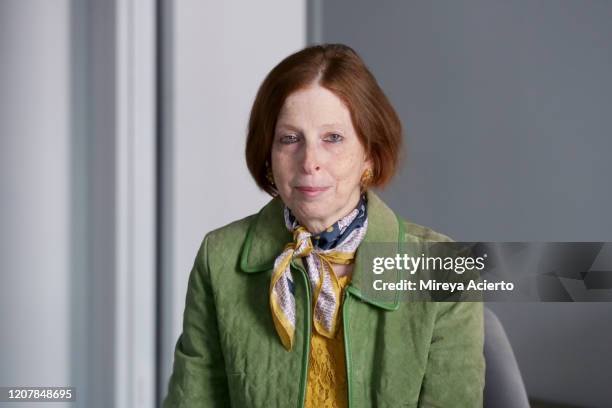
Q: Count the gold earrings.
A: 2